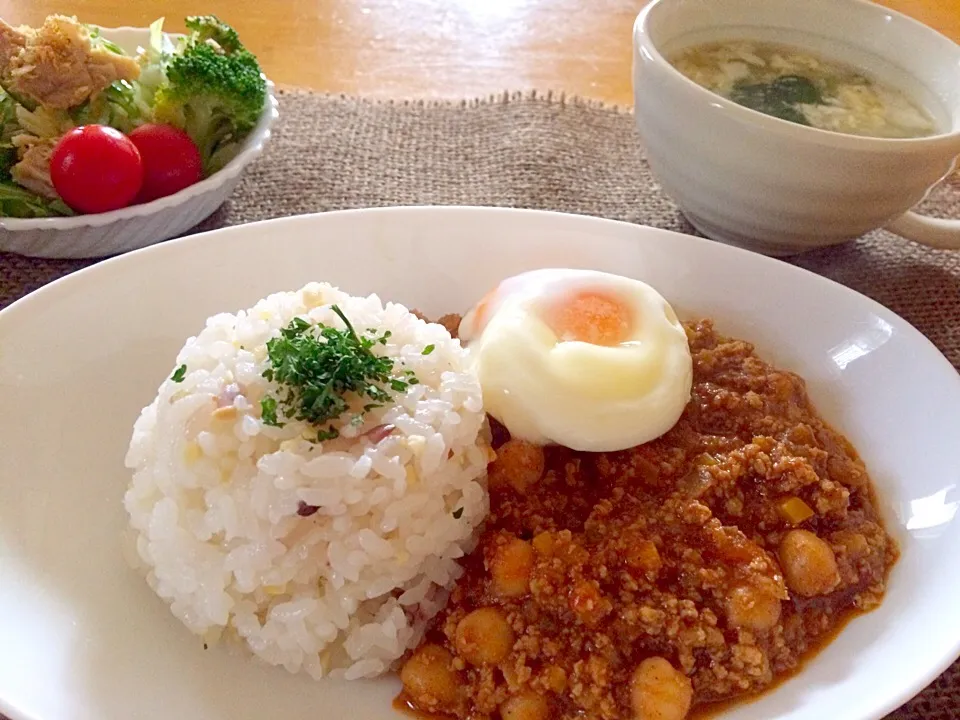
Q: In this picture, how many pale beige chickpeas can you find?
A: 8